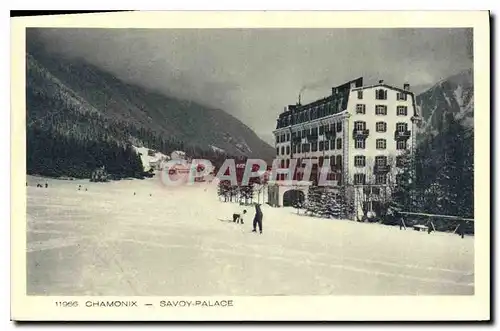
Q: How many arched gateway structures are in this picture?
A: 1